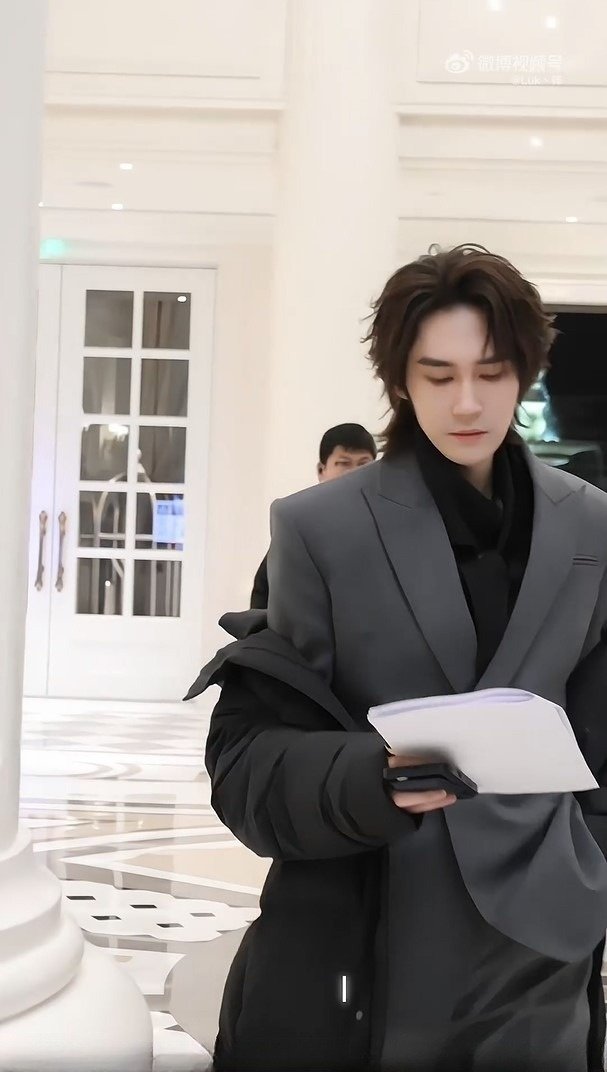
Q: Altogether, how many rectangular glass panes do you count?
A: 10